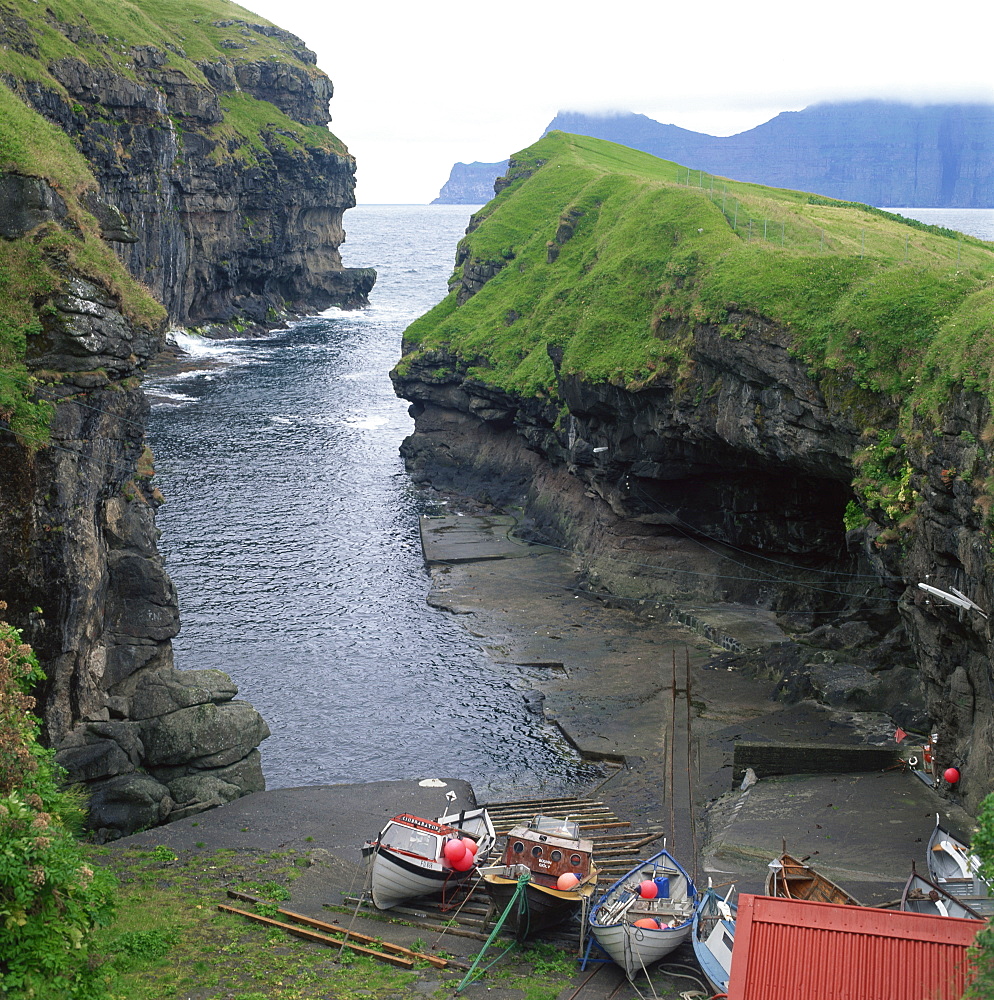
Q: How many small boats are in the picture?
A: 7